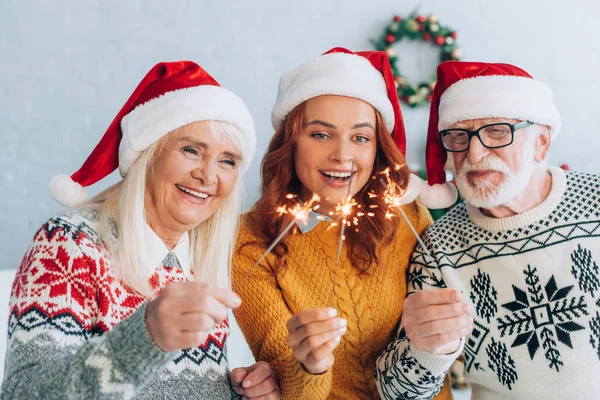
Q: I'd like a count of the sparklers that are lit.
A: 3